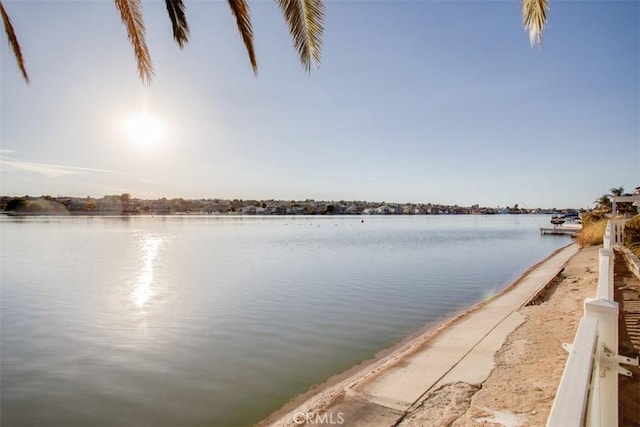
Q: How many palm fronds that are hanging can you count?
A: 6